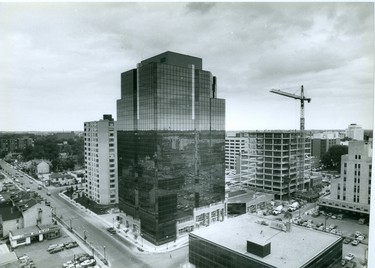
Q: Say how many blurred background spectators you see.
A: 0